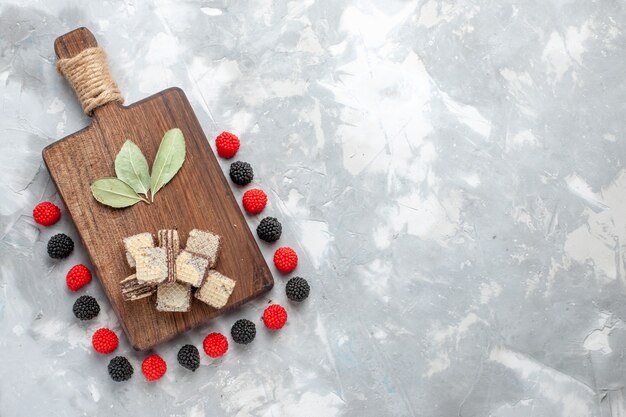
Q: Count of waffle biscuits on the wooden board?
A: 8